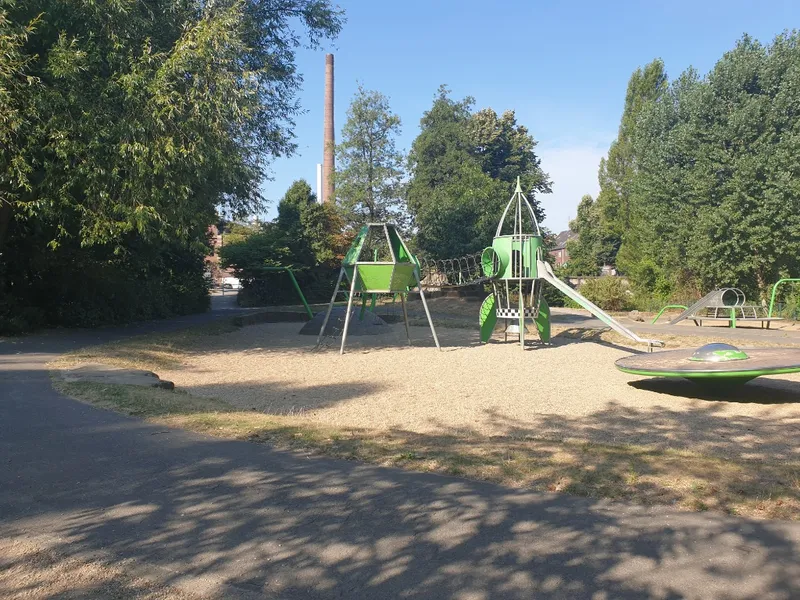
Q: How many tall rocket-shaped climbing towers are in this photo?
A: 1